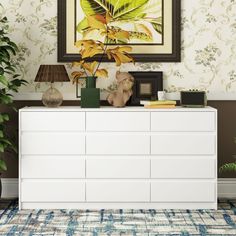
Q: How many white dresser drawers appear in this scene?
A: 12